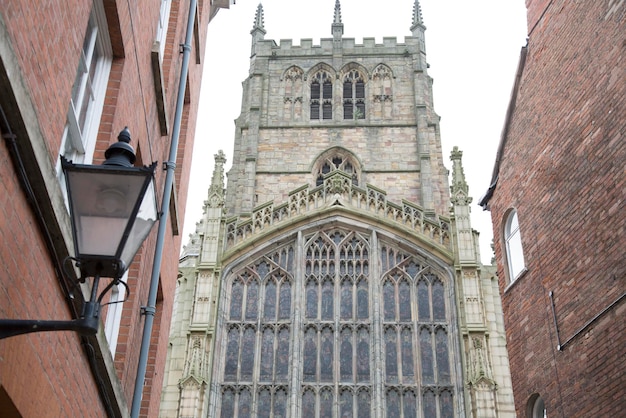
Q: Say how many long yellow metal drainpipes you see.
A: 0